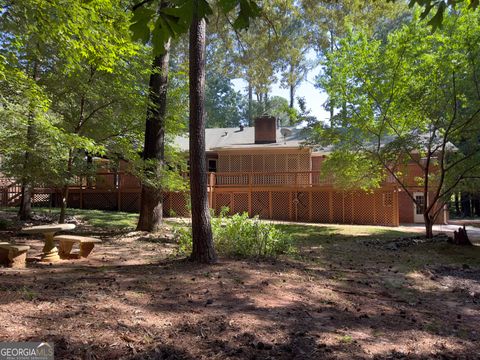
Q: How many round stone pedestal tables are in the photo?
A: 1